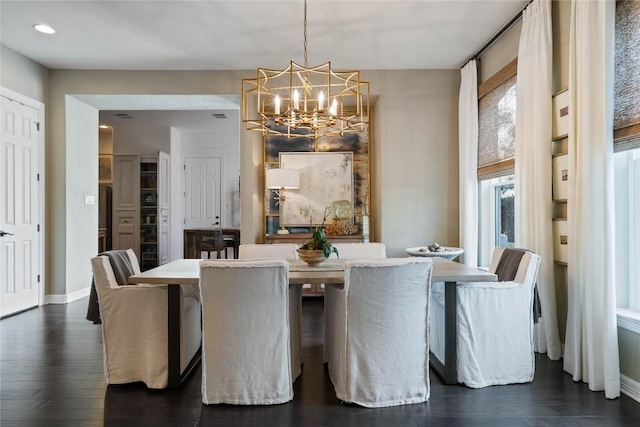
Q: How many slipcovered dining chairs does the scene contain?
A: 6